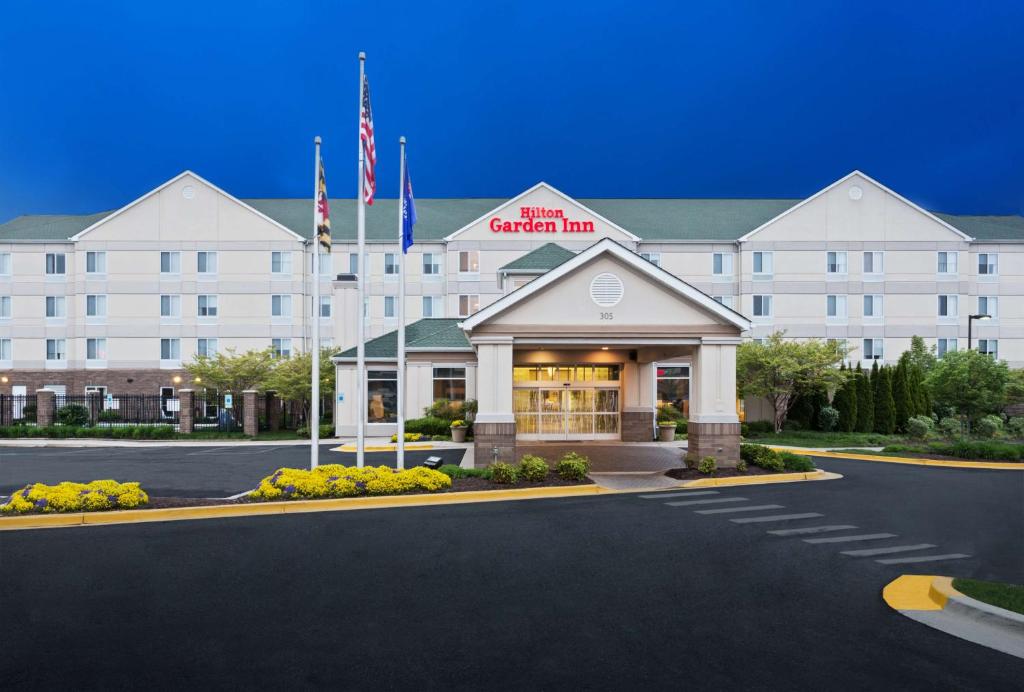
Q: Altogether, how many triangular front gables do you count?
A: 4